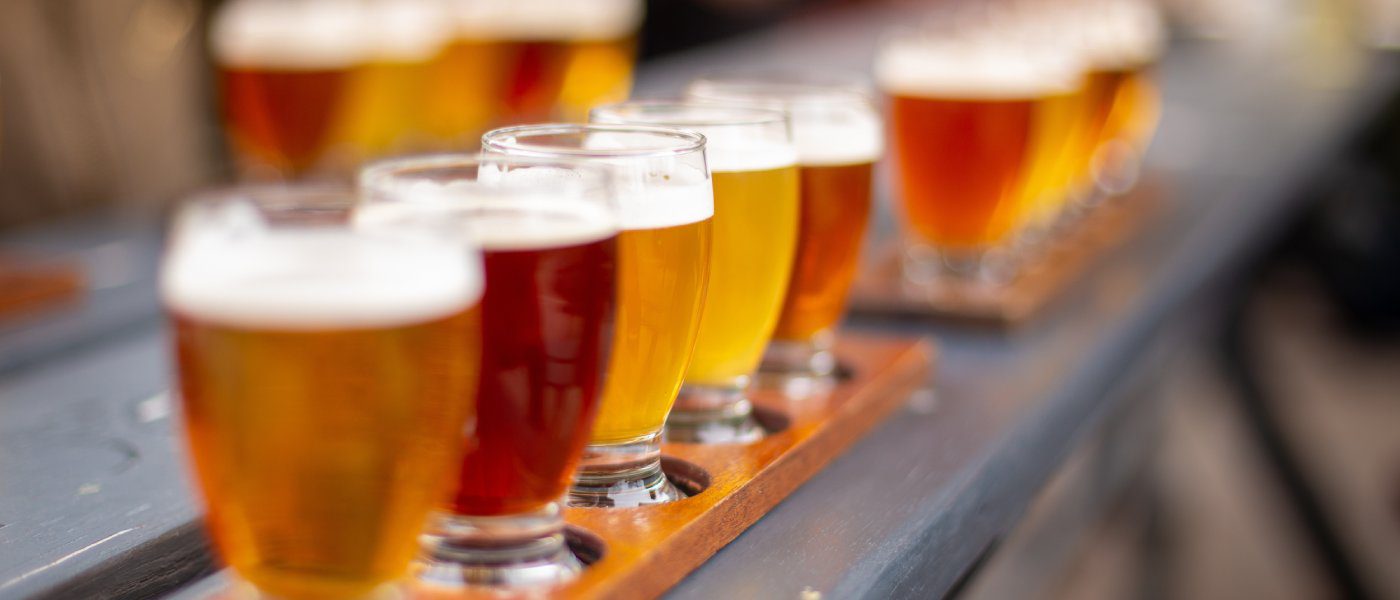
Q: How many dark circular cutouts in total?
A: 4